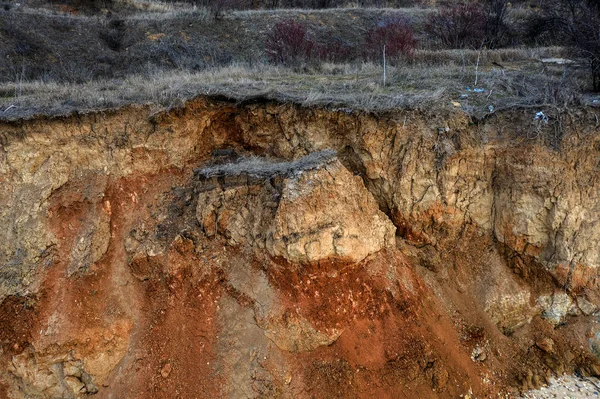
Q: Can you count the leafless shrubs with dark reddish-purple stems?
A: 3